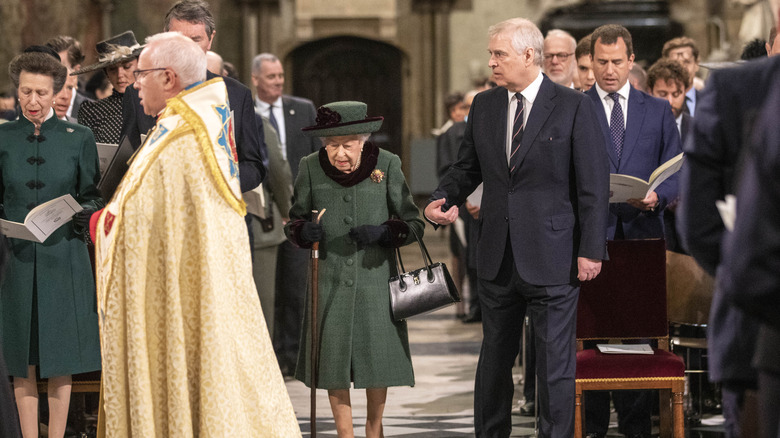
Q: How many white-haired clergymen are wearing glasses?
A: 1